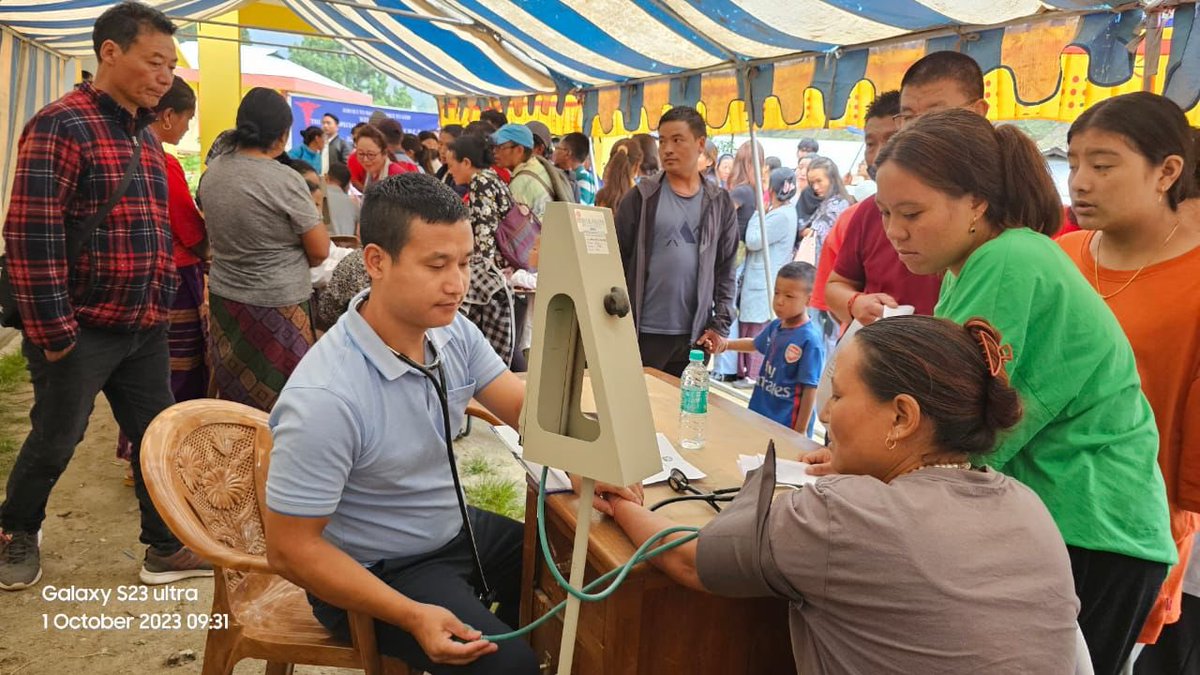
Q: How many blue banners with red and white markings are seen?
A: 1